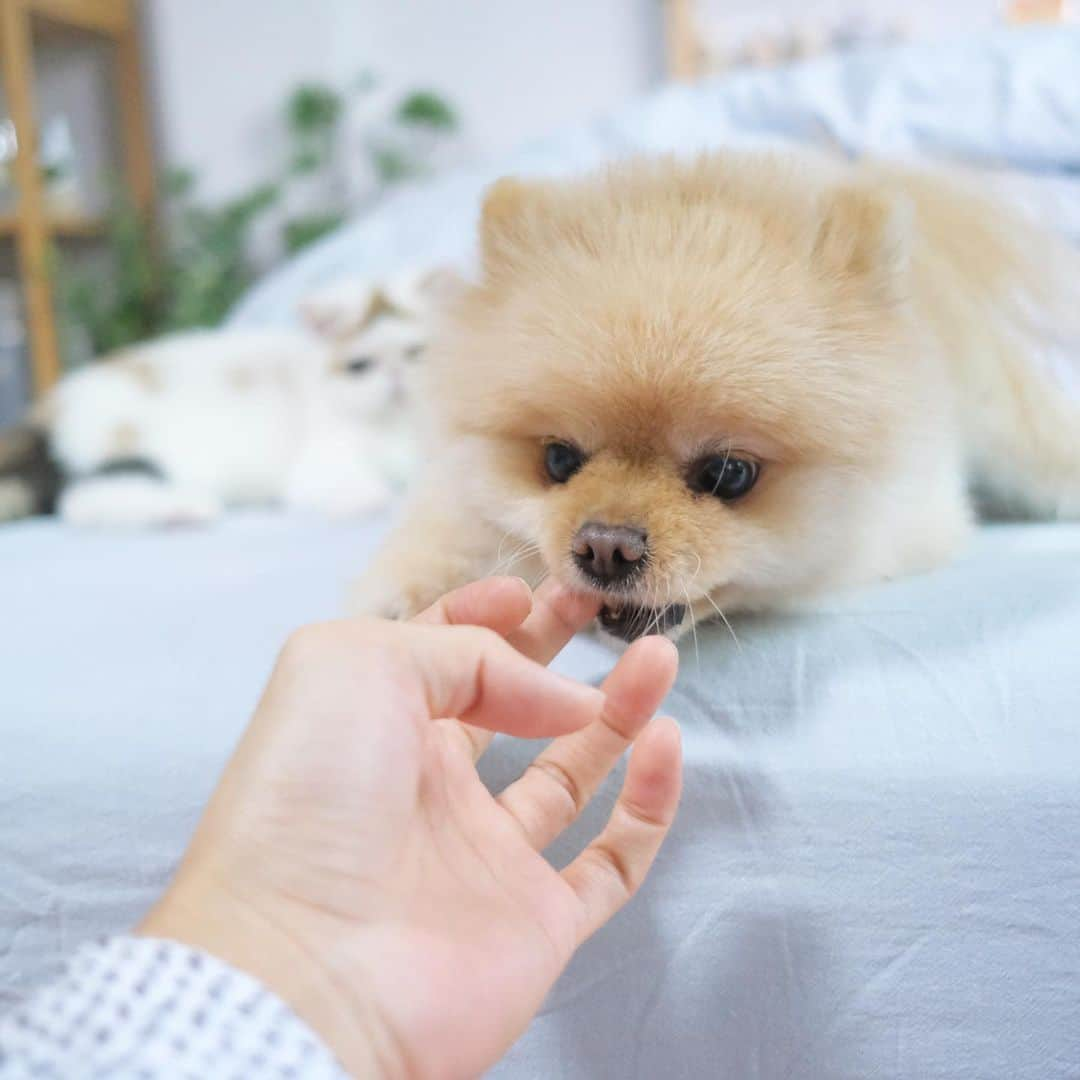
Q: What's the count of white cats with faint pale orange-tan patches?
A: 1